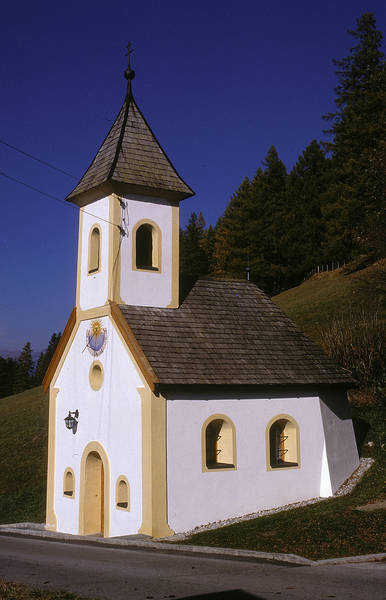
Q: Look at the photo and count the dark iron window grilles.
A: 2